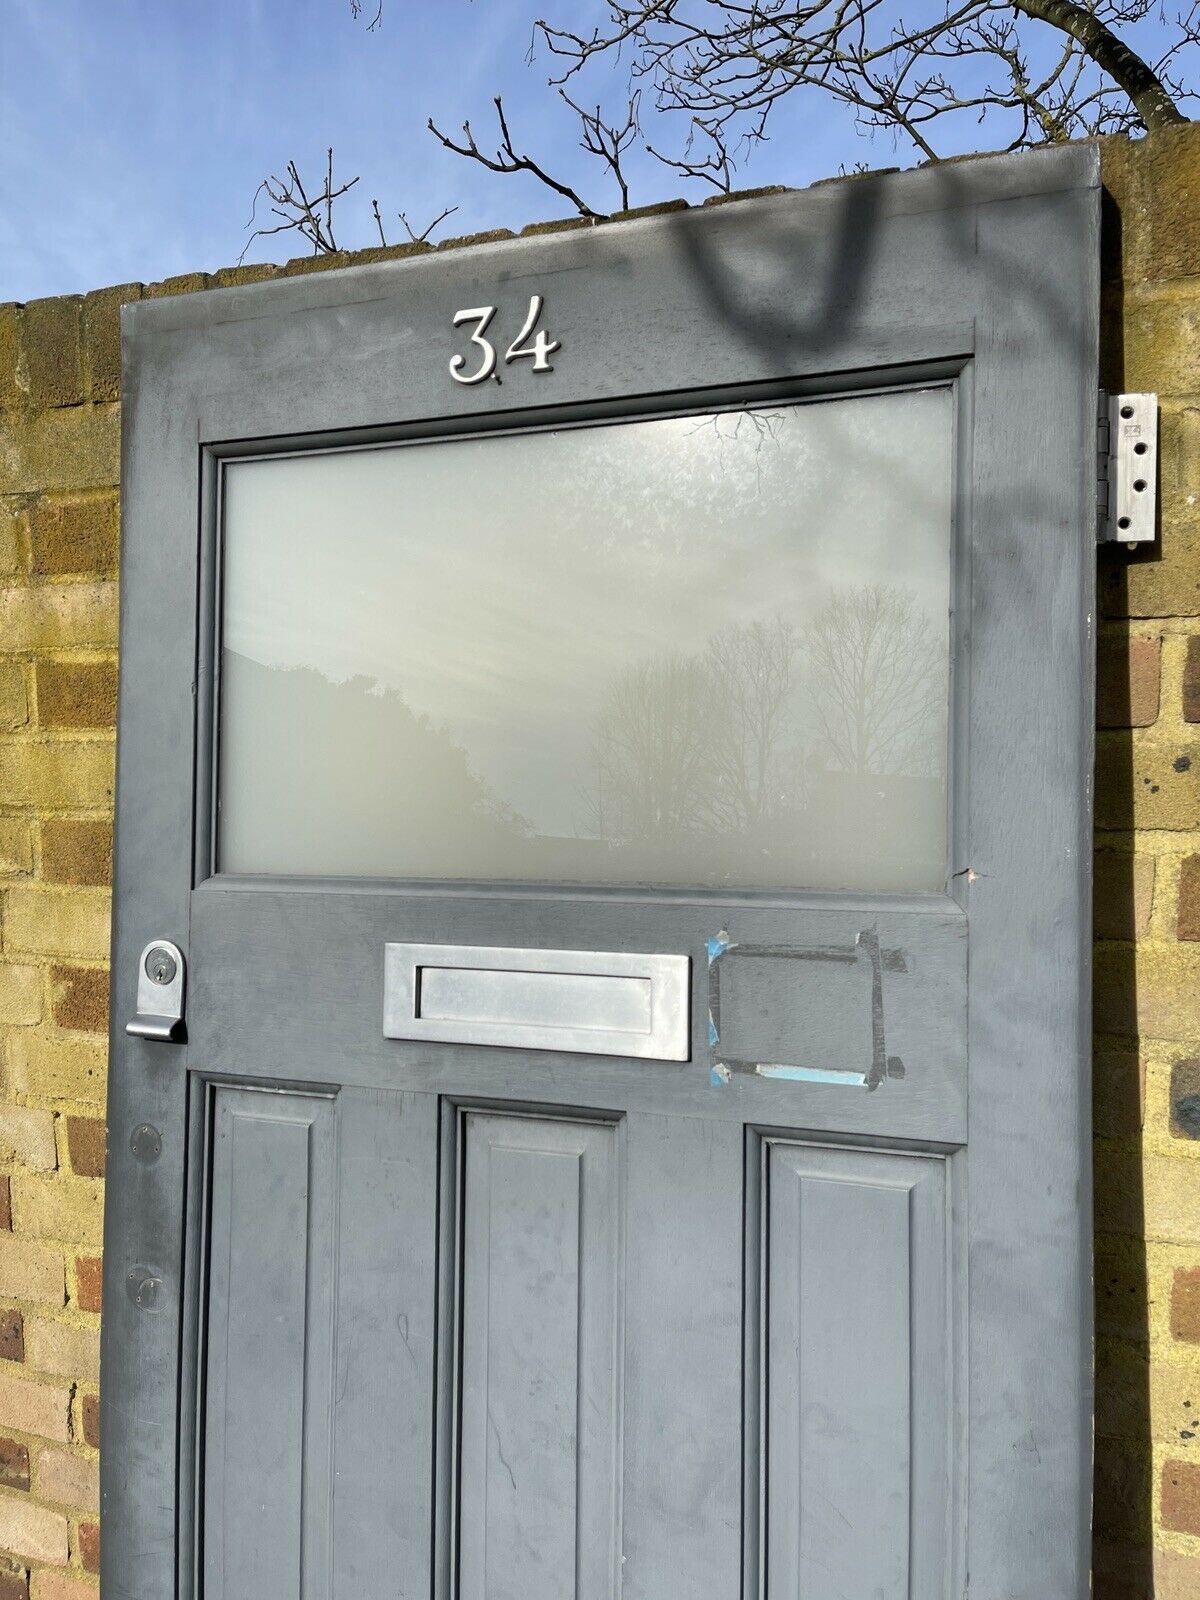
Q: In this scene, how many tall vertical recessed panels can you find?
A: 3